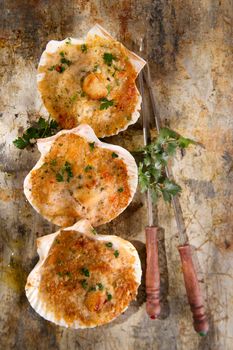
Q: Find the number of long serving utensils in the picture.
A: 2